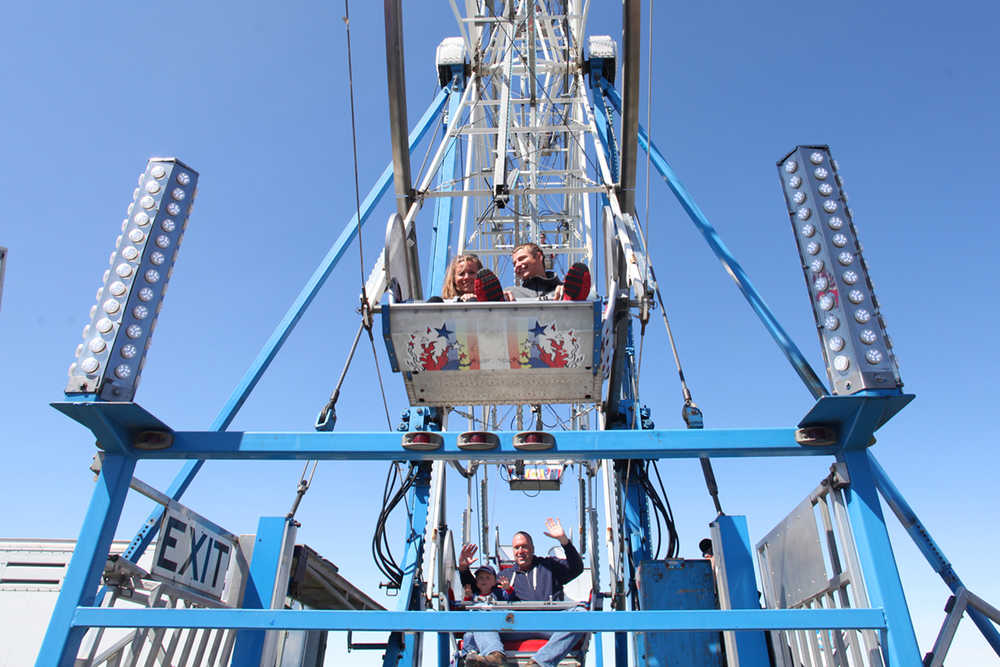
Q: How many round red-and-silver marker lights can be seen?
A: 5